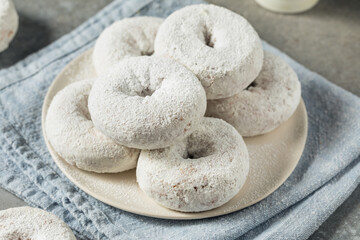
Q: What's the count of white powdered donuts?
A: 8